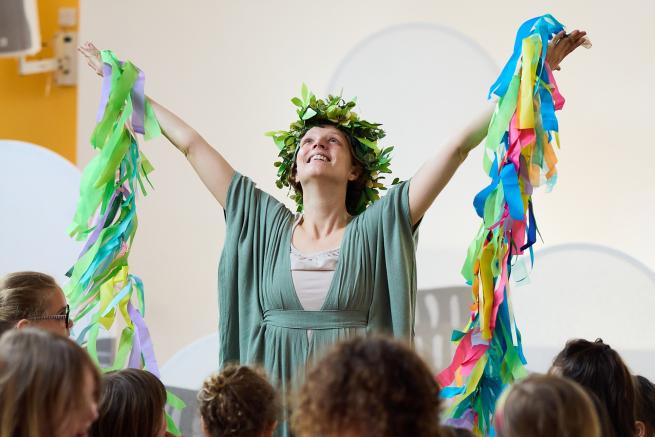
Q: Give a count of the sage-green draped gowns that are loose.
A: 1